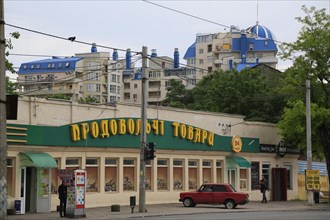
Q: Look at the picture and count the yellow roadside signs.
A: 1